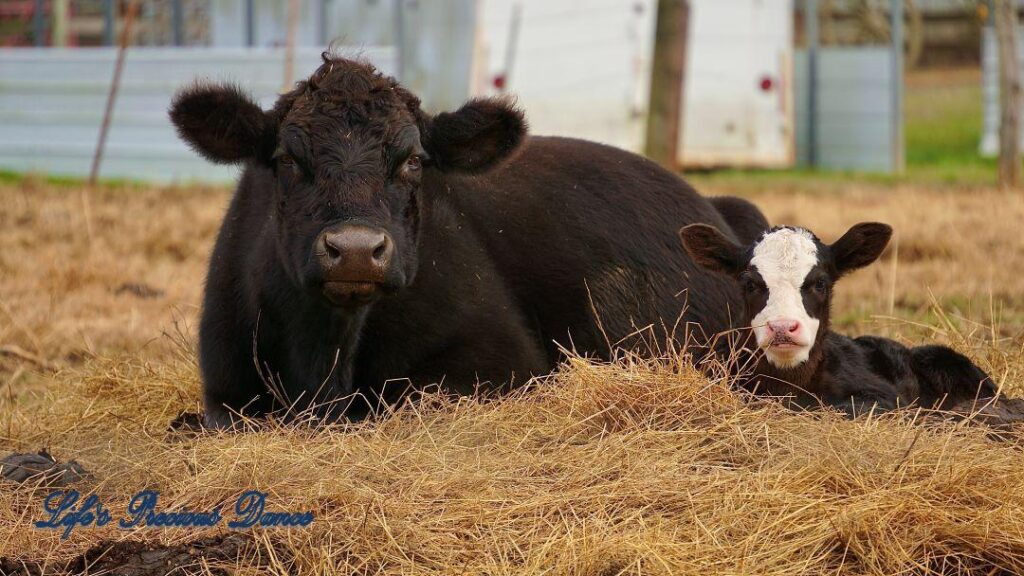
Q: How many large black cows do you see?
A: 1